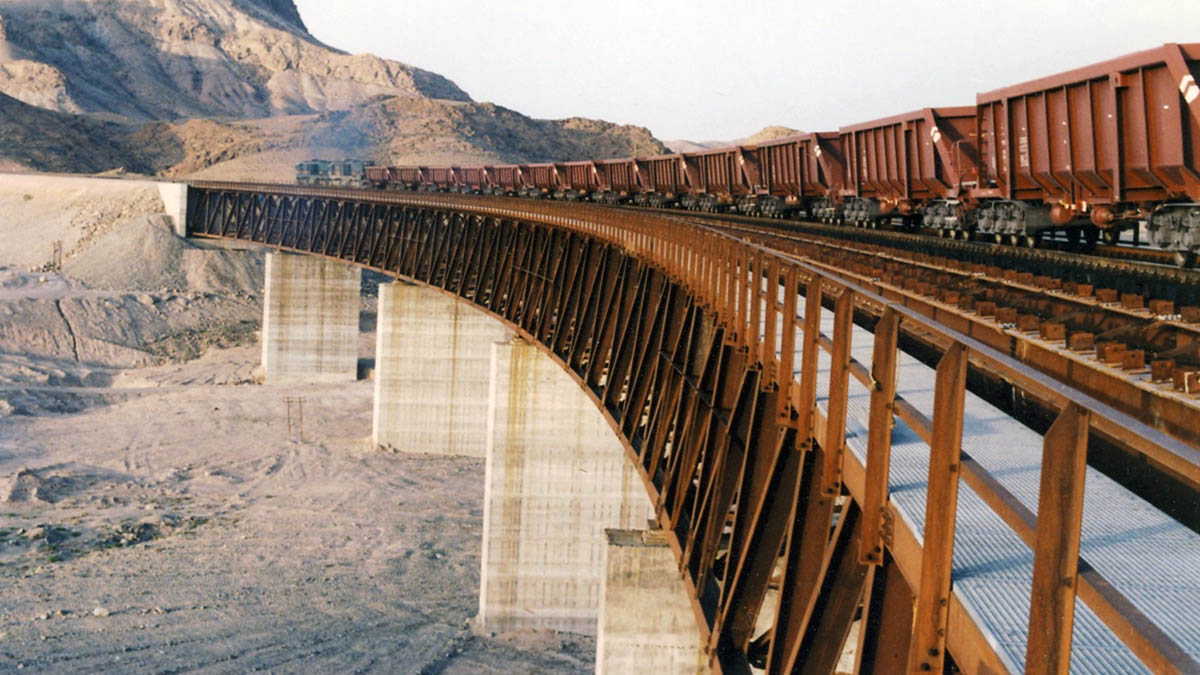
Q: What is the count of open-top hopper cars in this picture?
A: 13